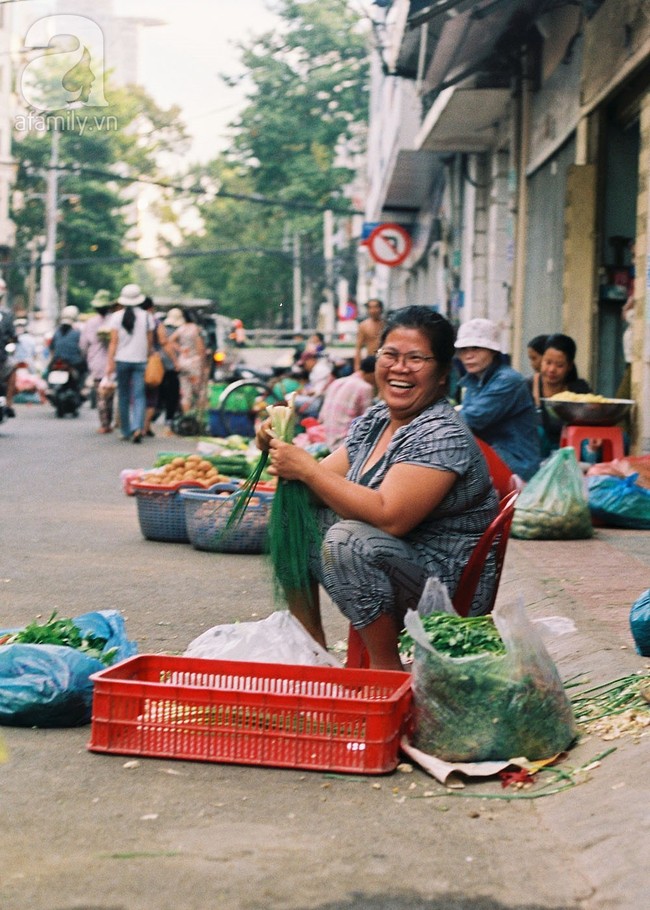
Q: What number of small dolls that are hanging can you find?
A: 0